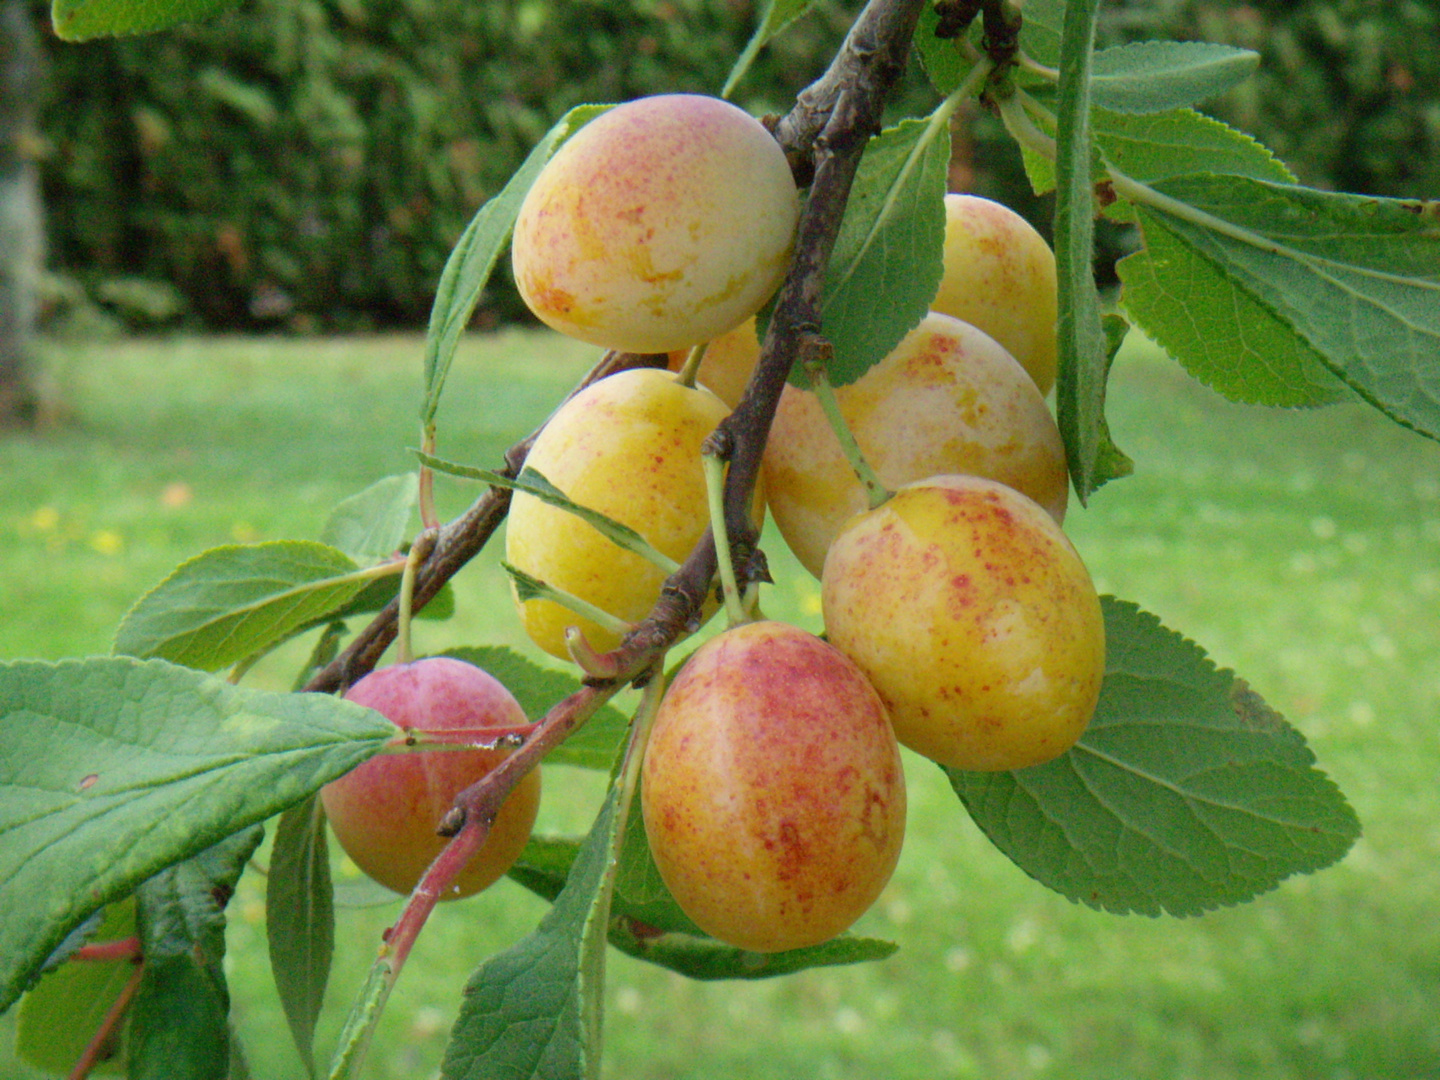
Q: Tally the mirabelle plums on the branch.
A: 8